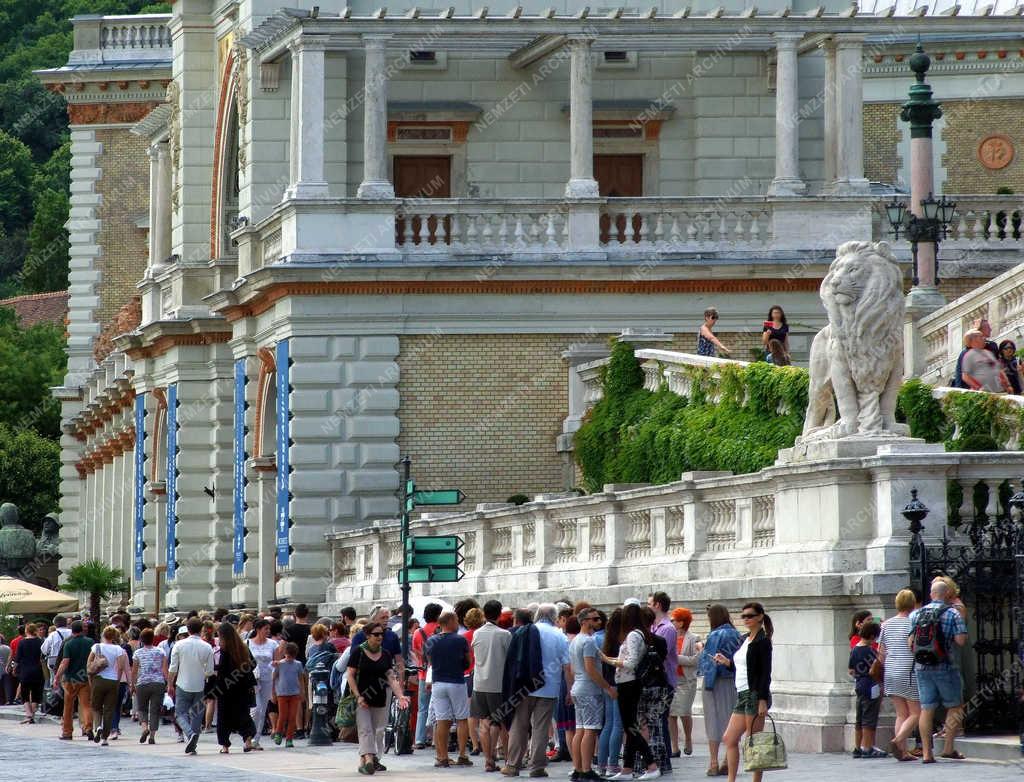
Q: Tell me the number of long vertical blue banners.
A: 4